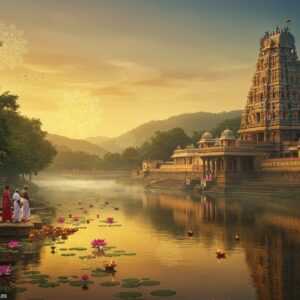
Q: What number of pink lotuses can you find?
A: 7